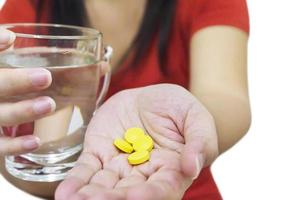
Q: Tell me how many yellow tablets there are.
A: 4